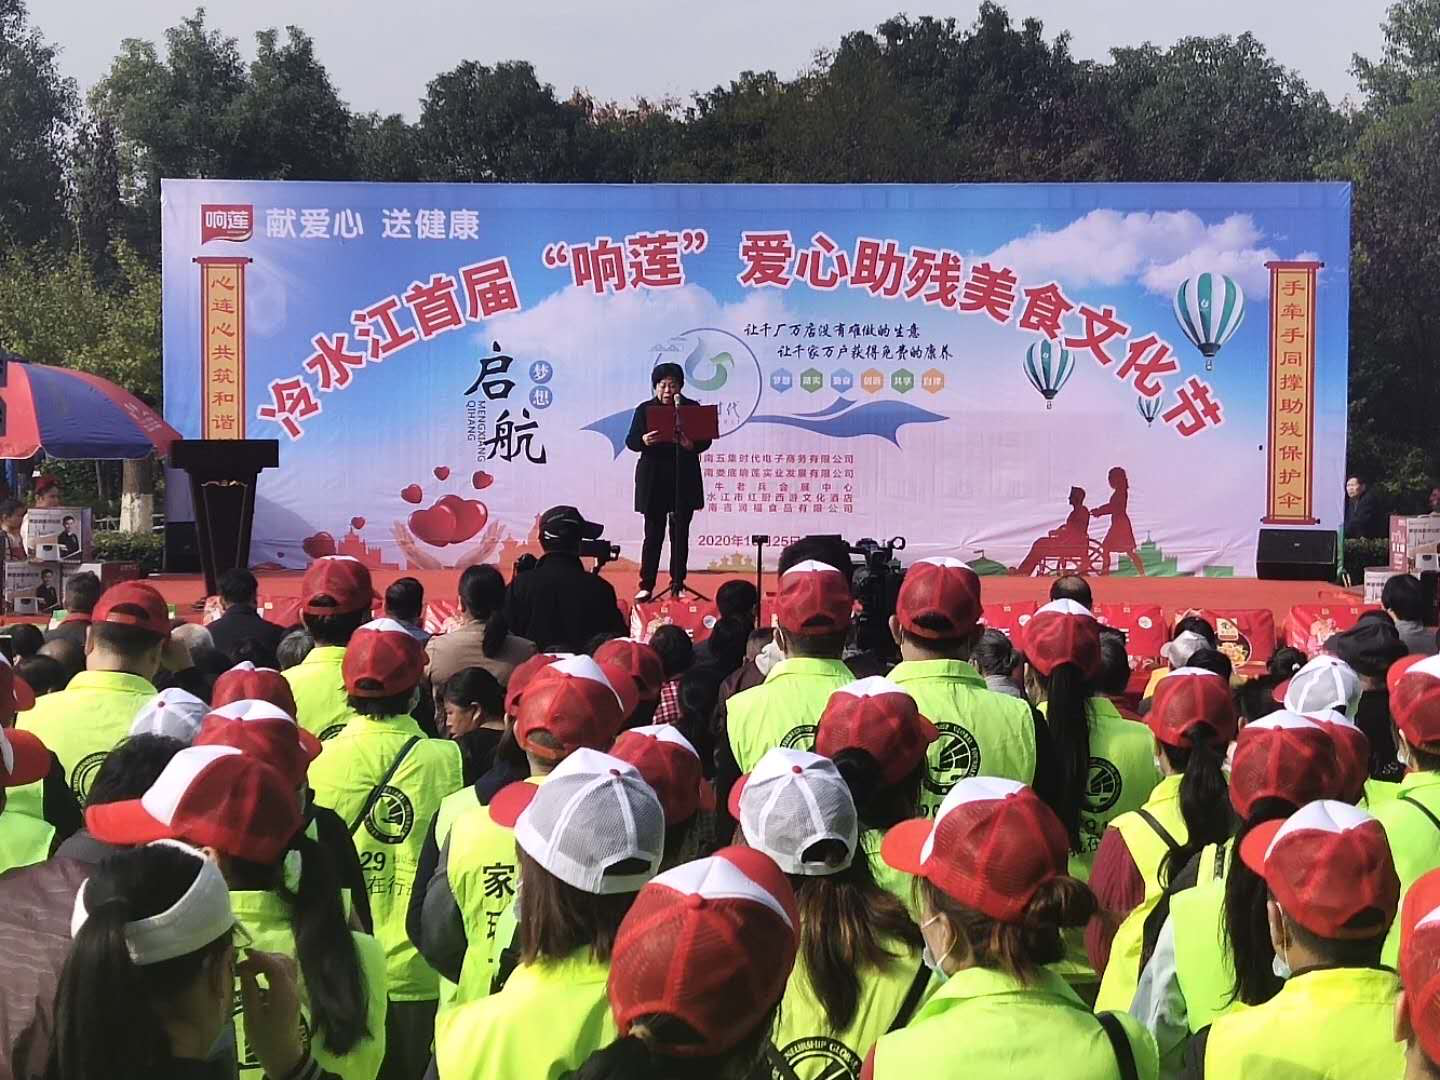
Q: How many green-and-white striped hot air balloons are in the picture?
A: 3